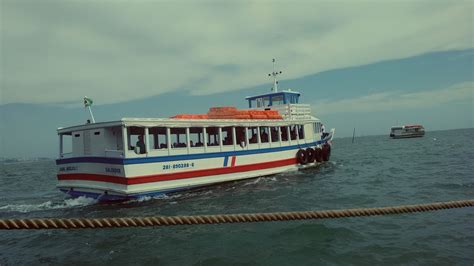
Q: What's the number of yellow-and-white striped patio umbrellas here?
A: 0